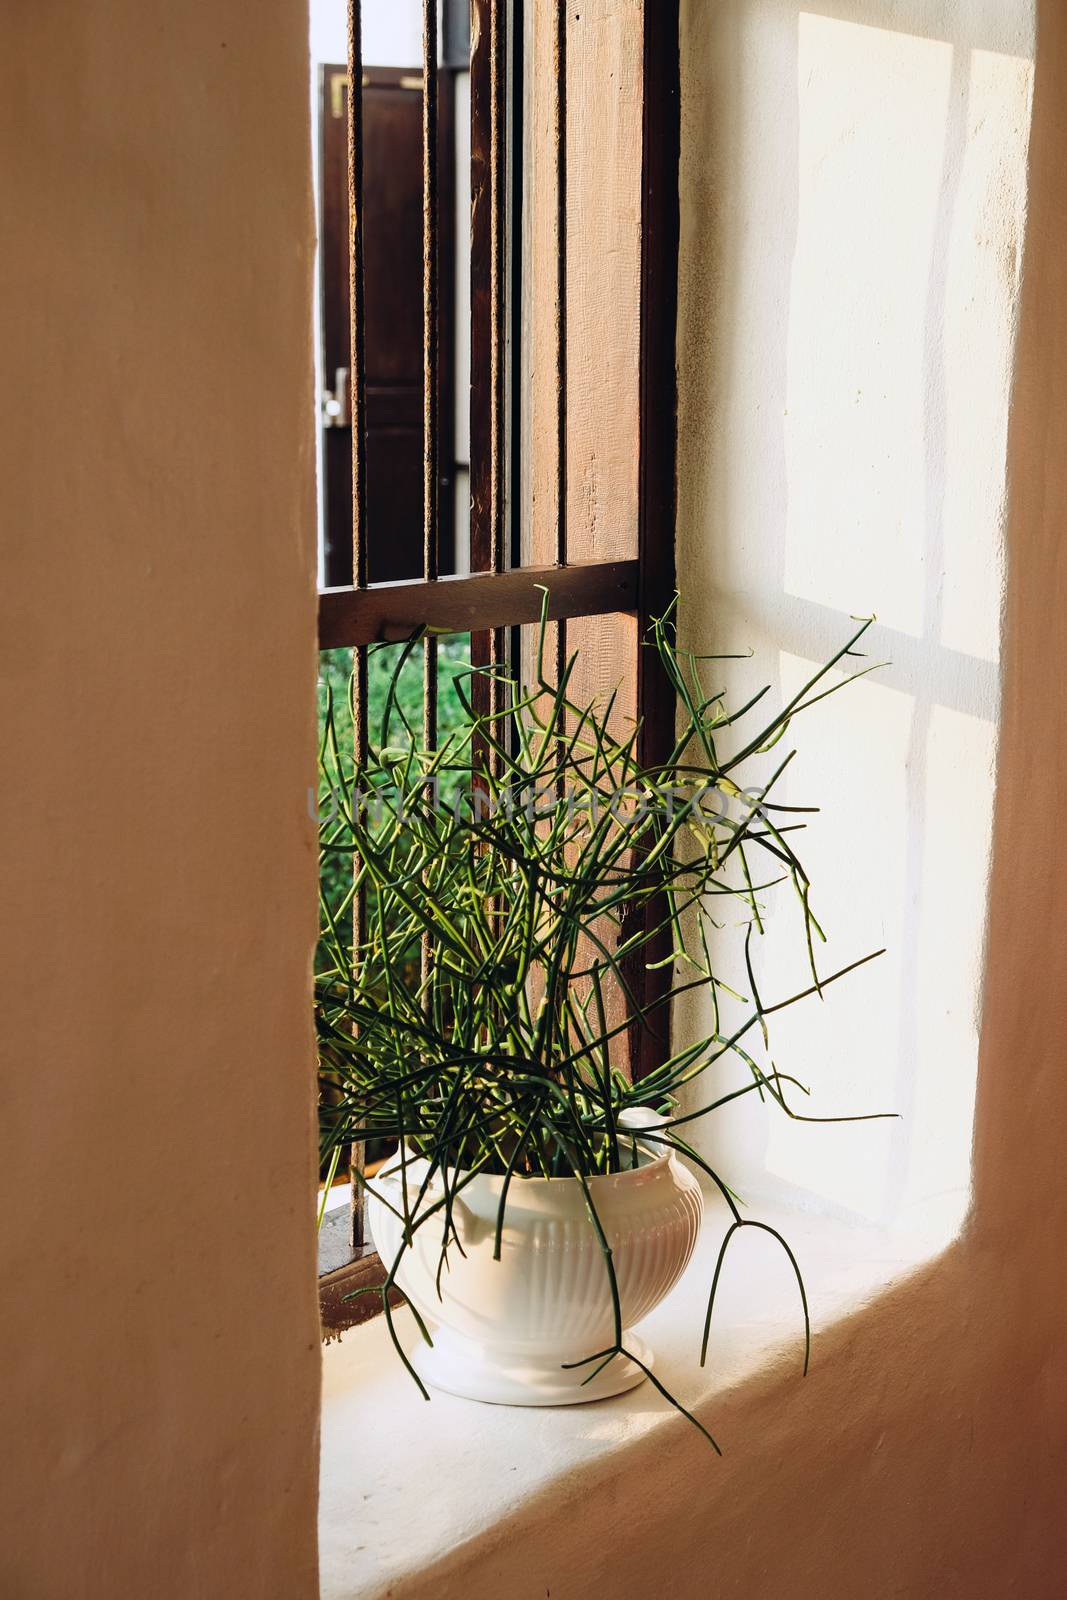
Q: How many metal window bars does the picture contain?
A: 4